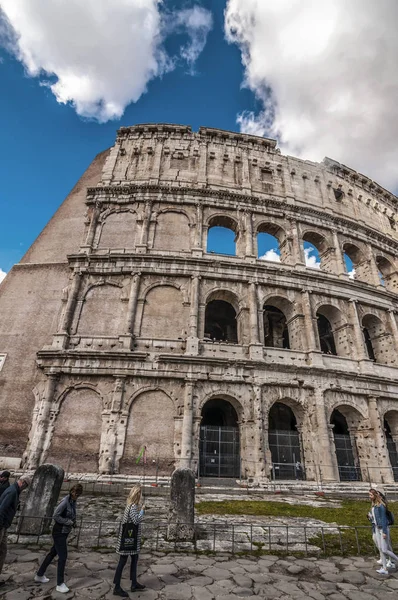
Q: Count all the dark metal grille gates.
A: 4